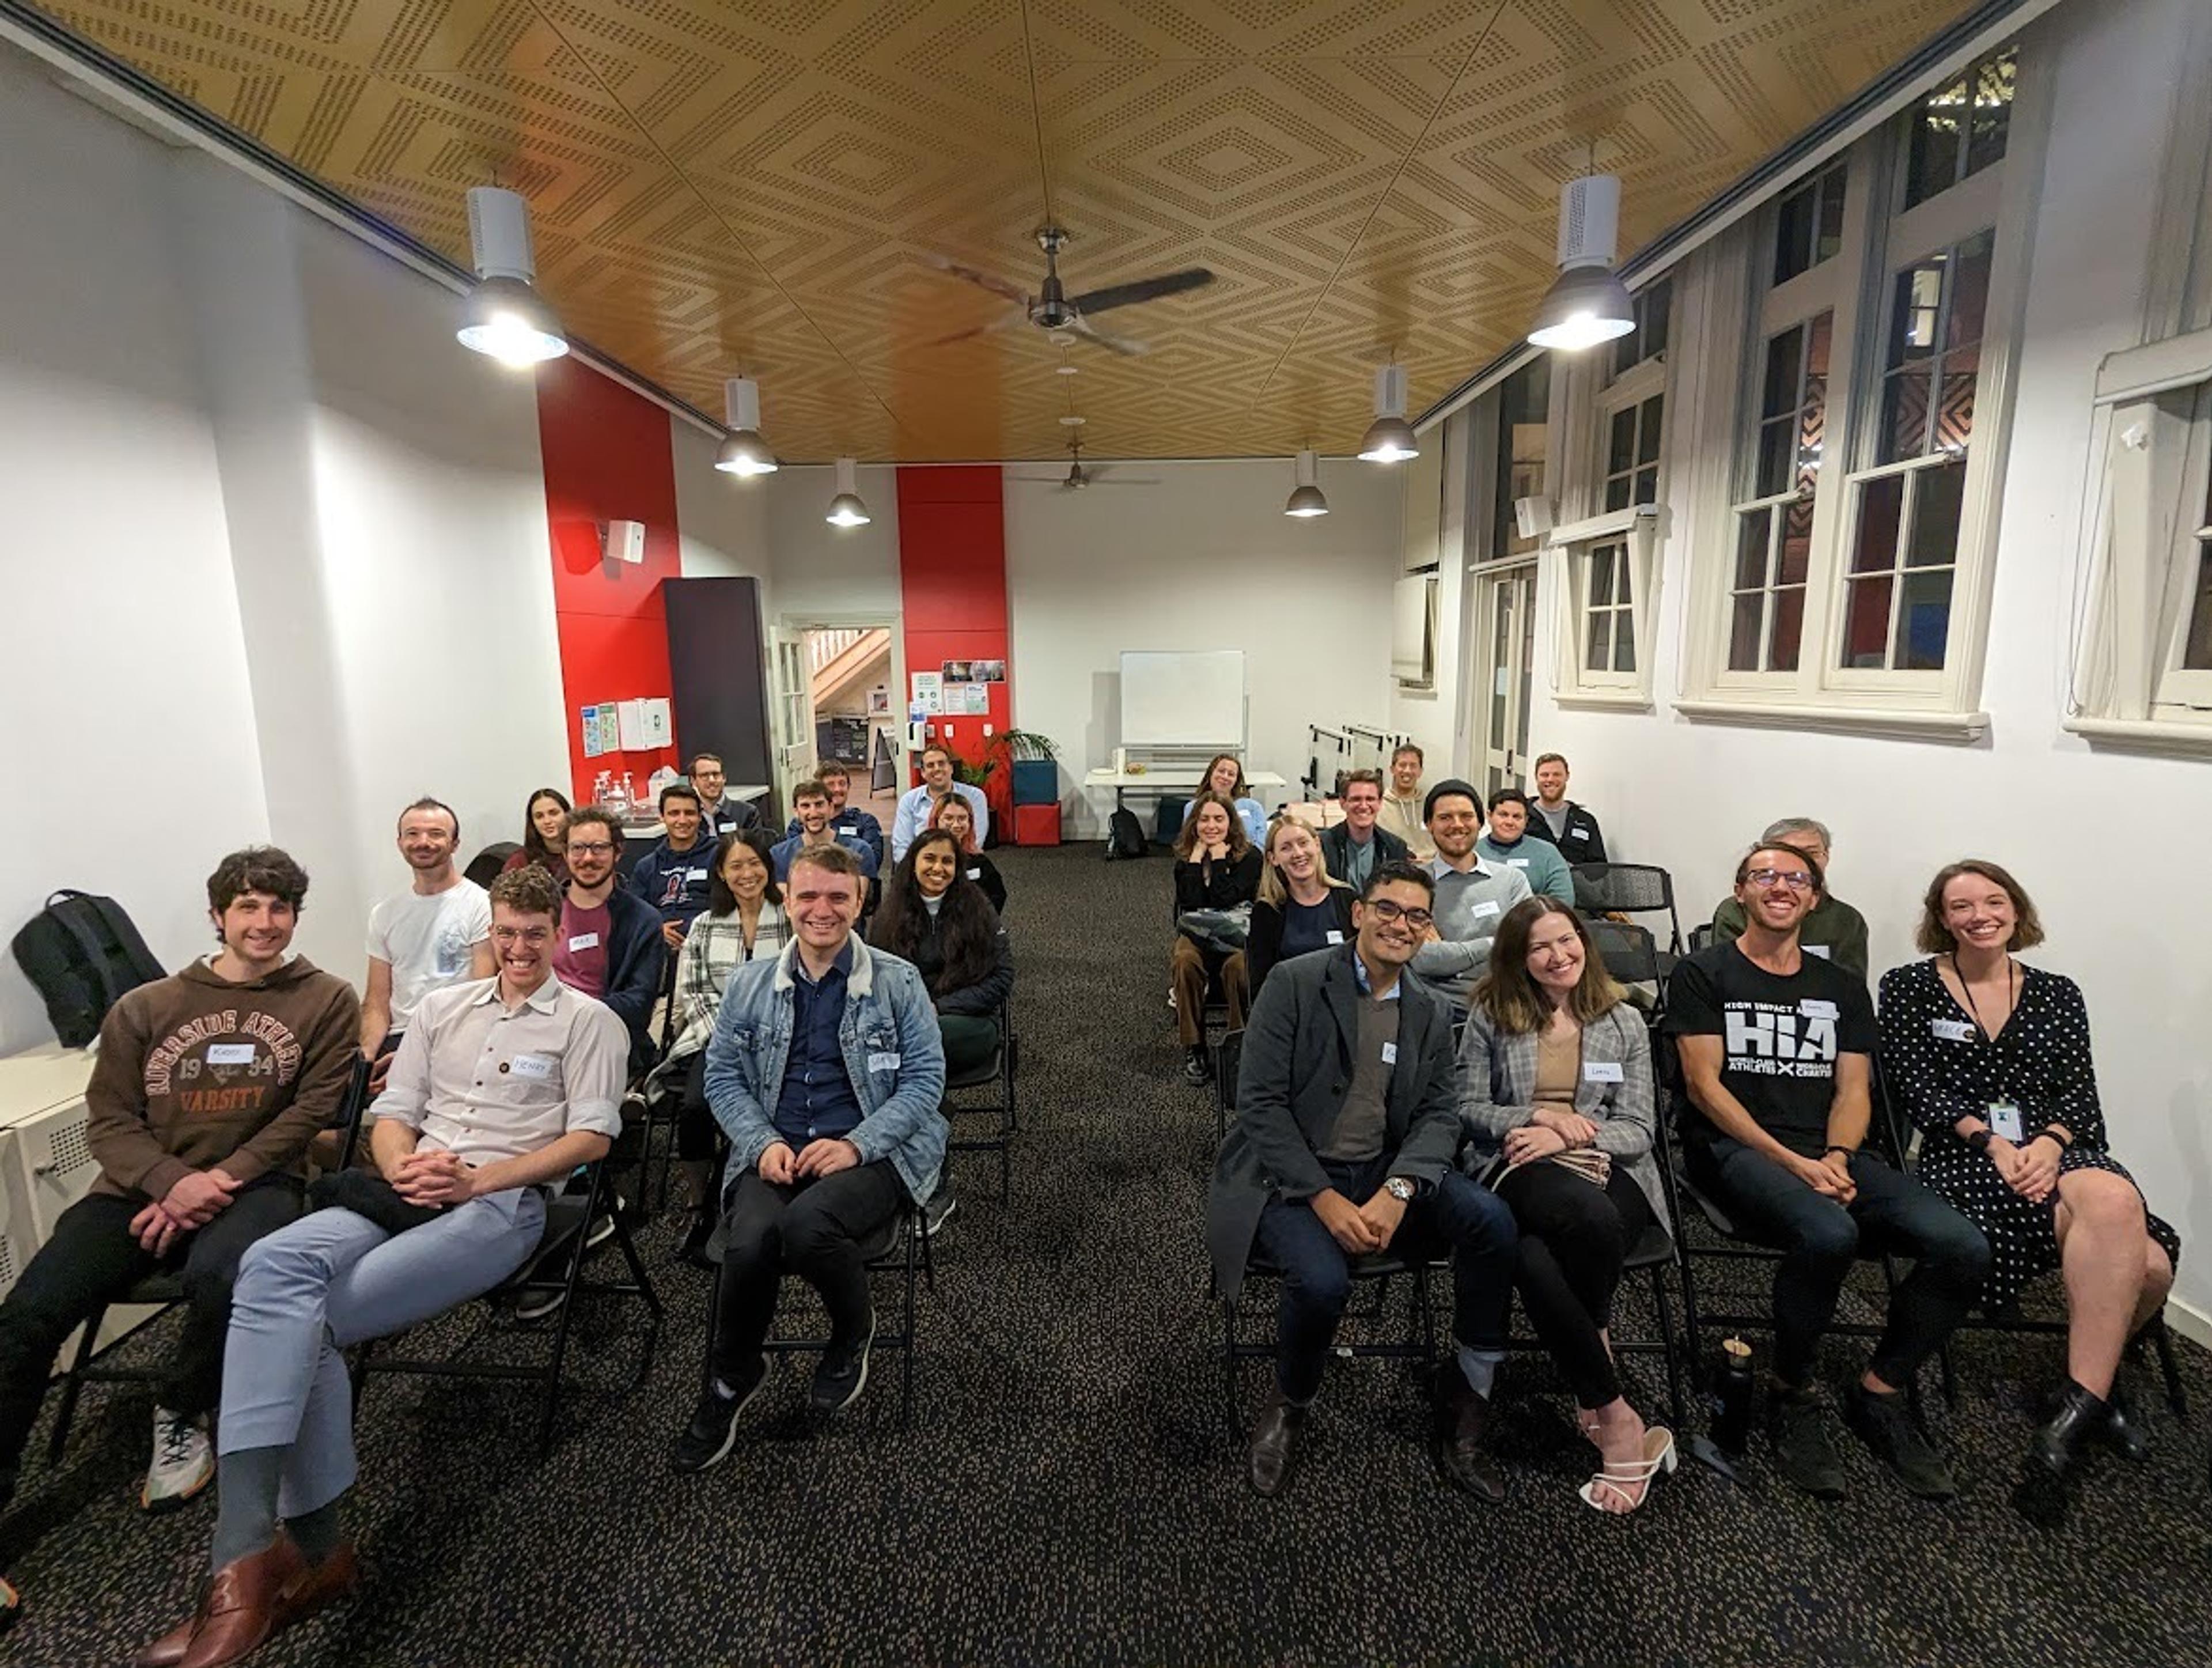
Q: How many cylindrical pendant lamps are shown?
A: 6